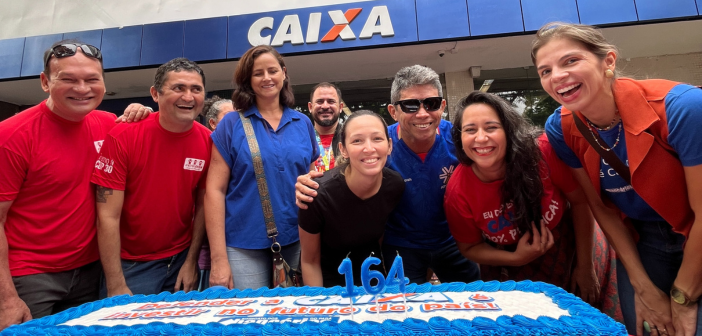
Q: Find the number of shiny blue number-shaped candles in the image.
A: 3